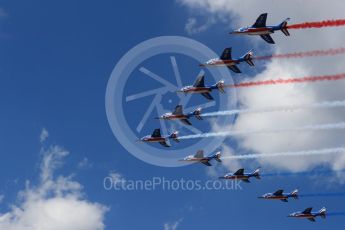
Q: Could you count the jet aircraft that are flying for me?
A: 9